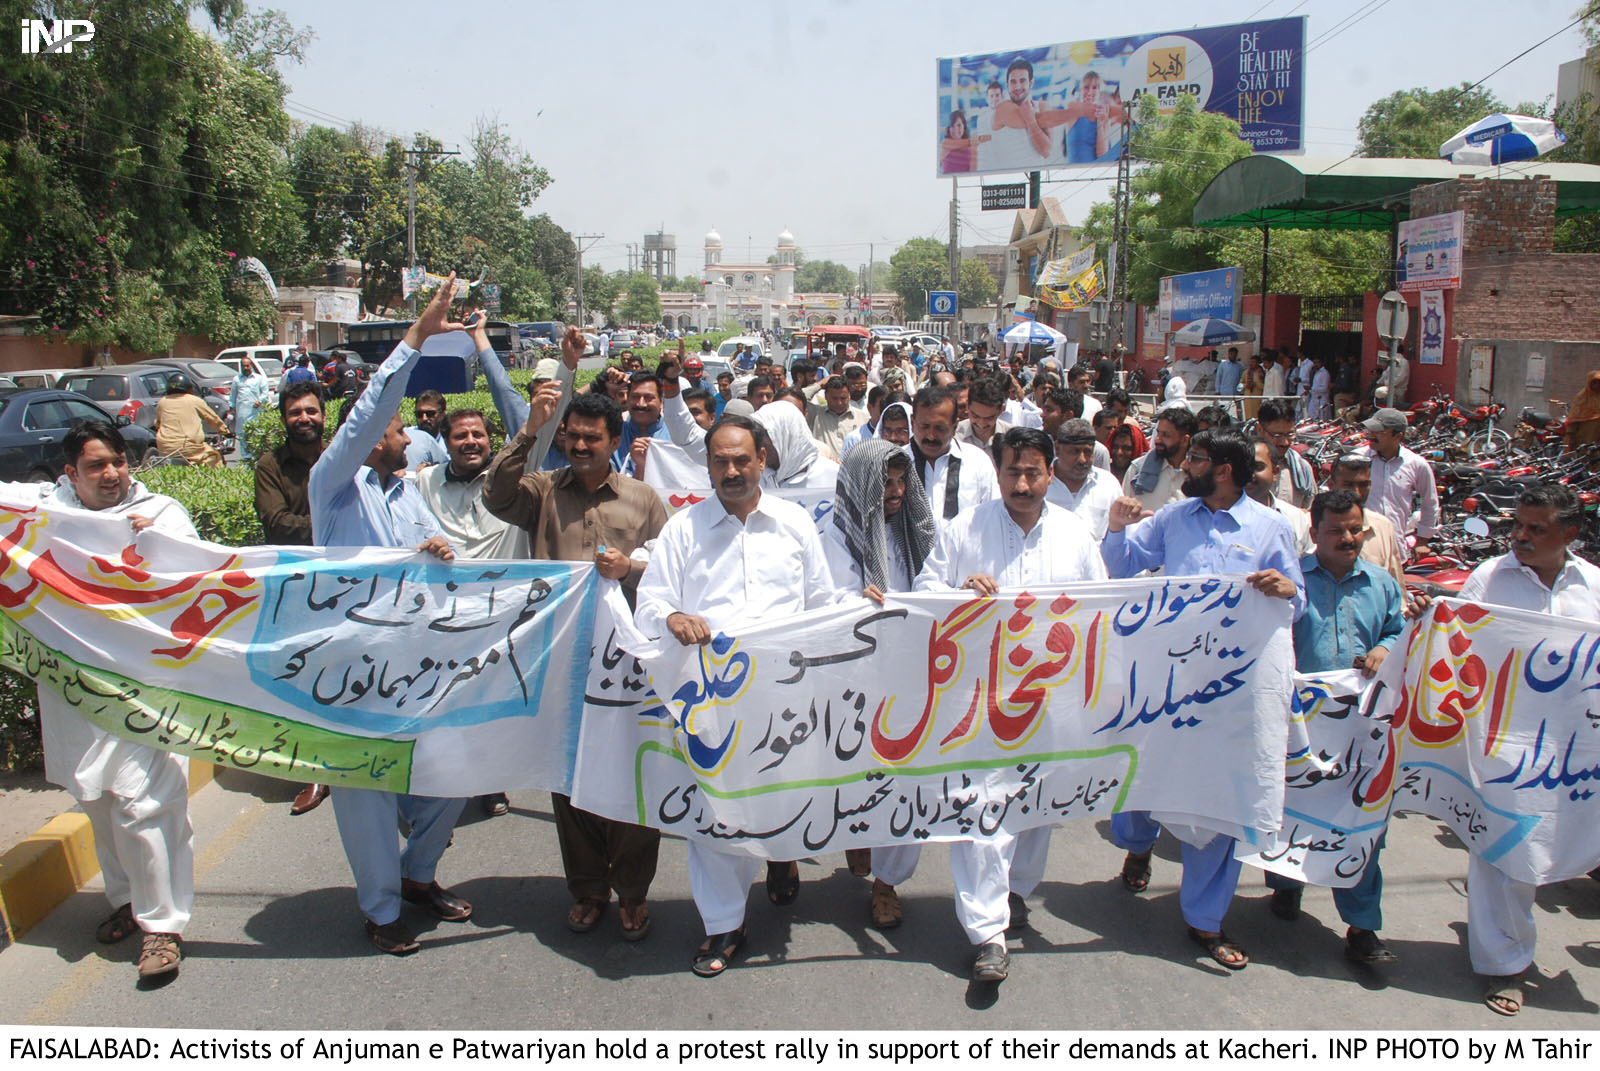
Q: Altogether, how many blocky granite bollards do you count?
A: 0